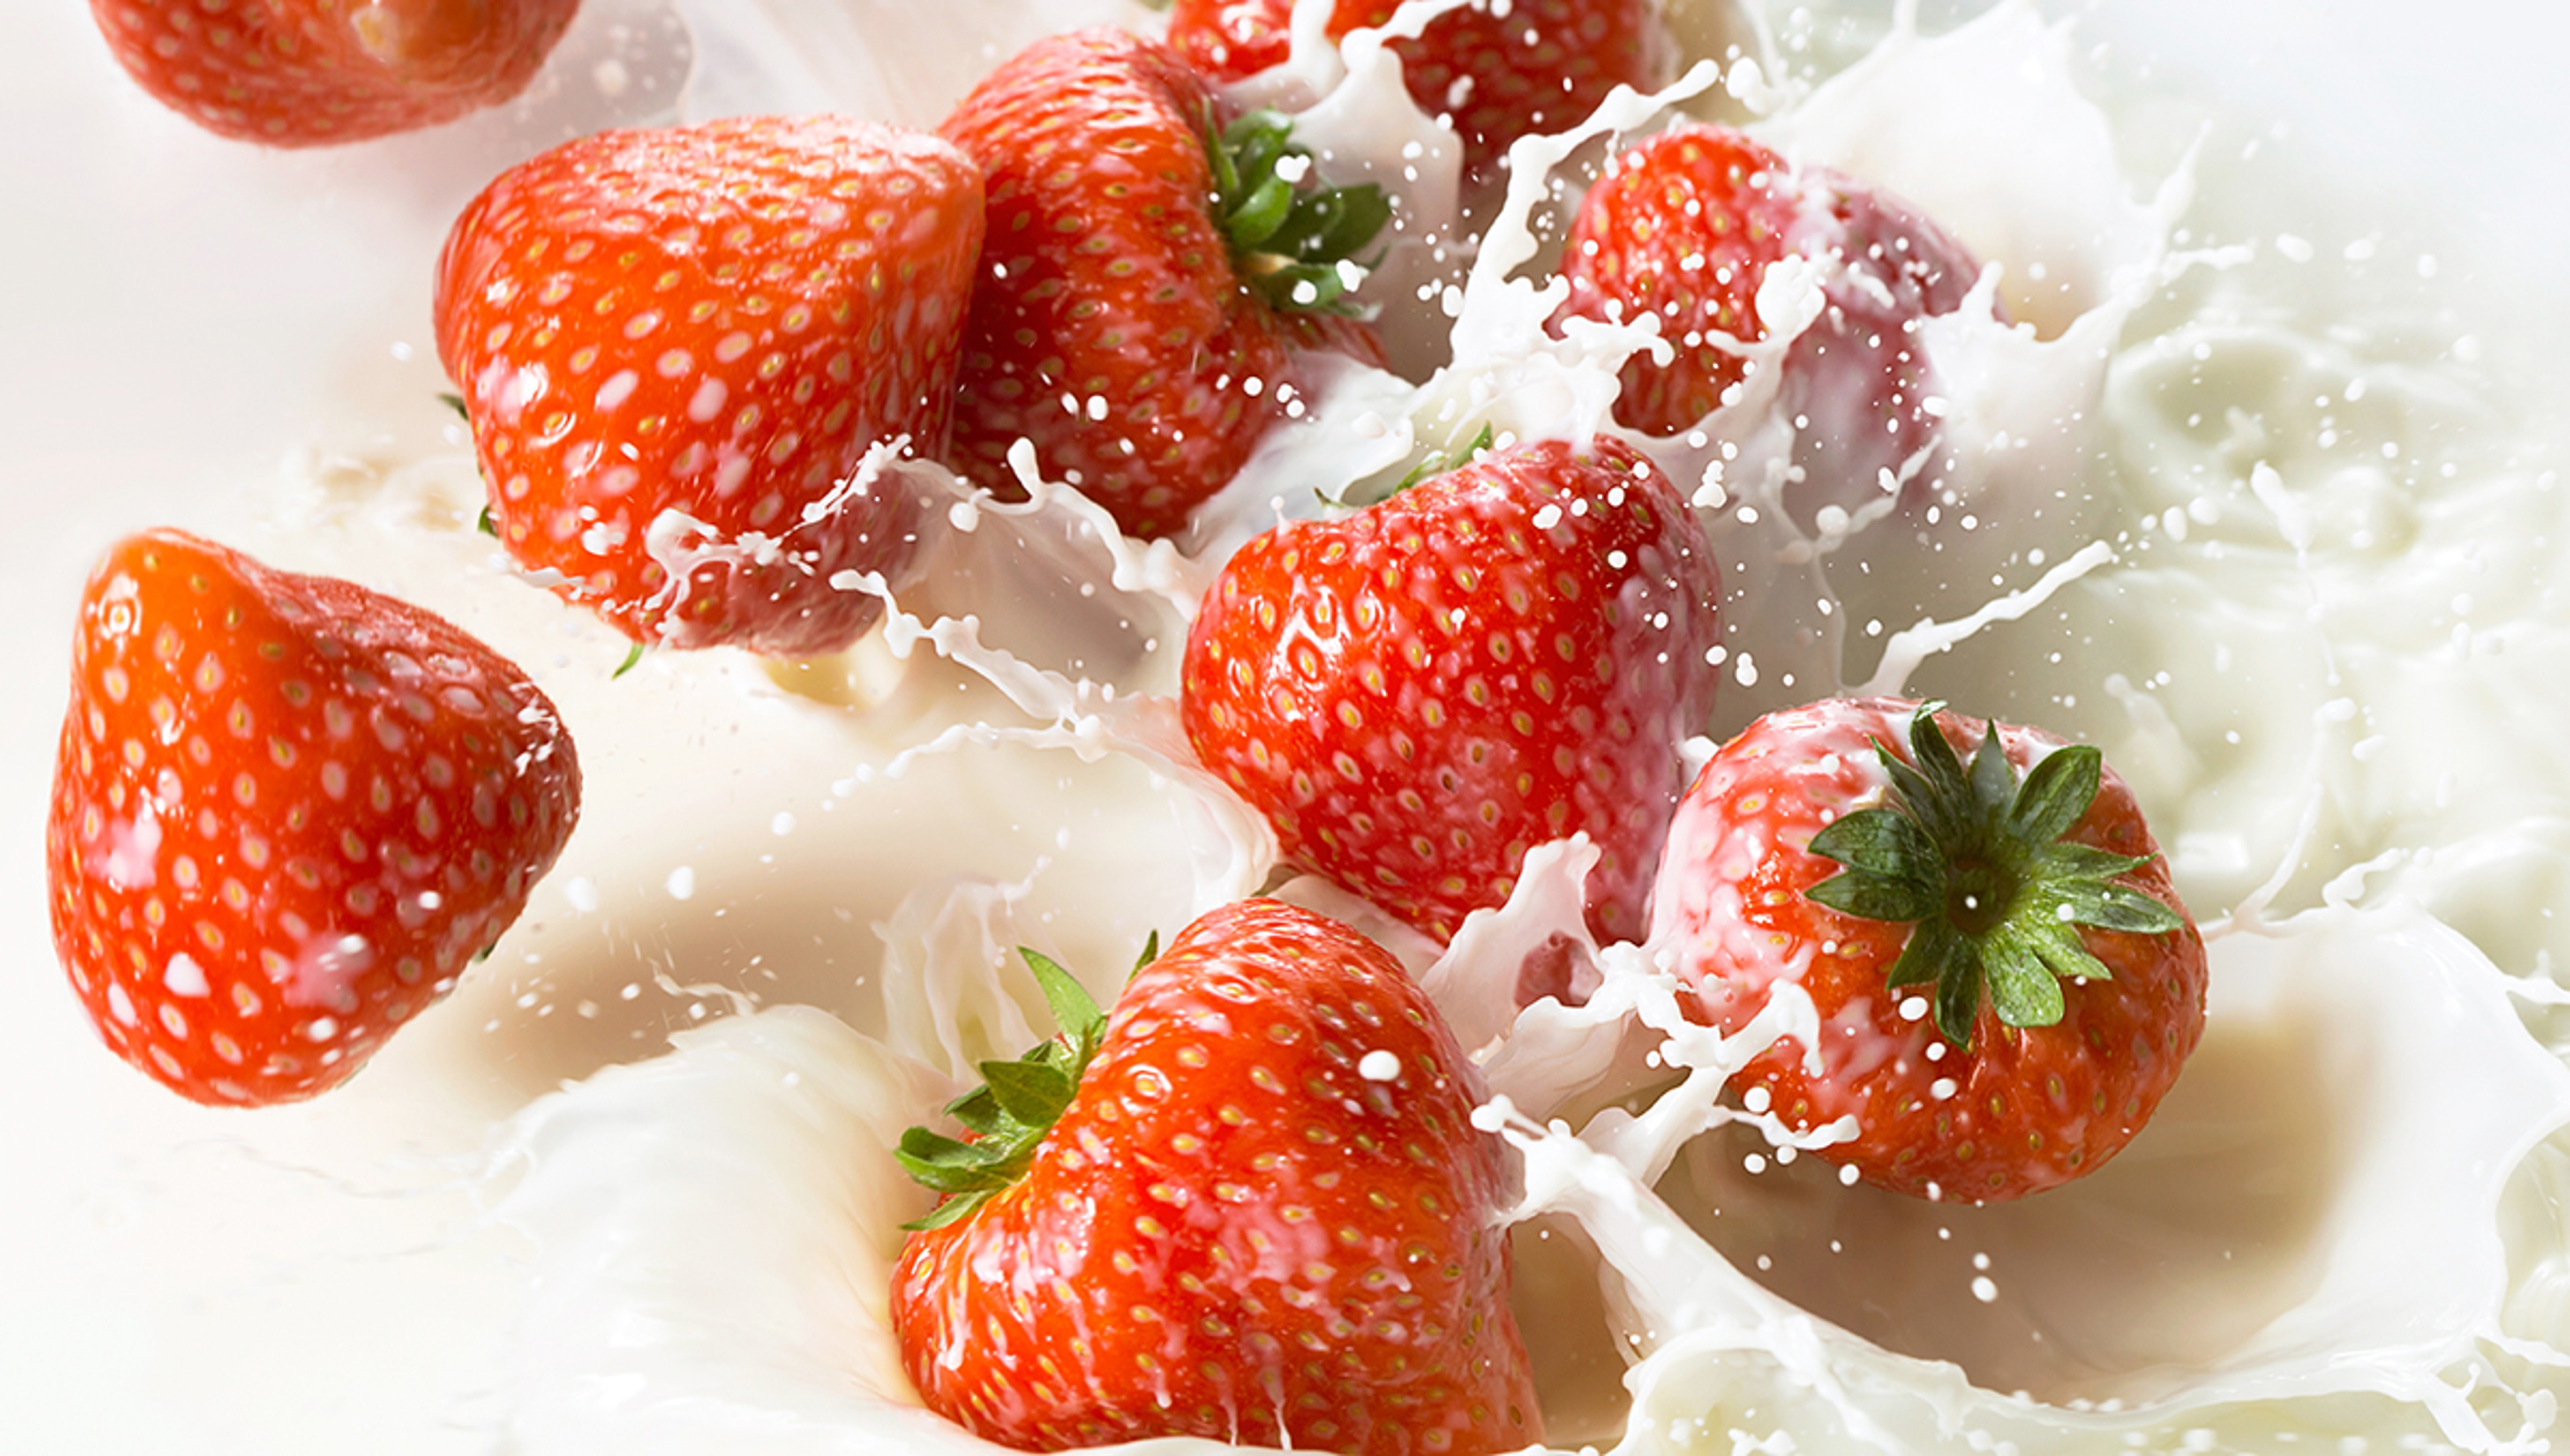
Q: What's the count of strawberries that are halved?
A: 0